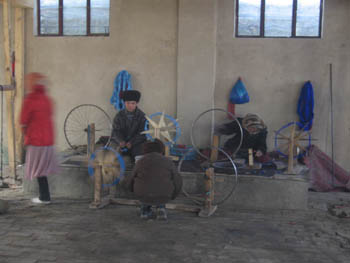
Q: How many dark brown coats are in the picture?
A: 1